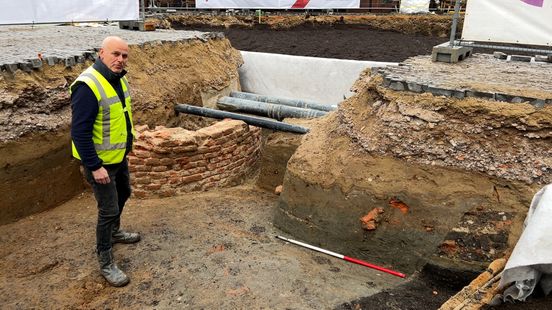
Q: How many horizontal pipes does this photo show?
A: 3